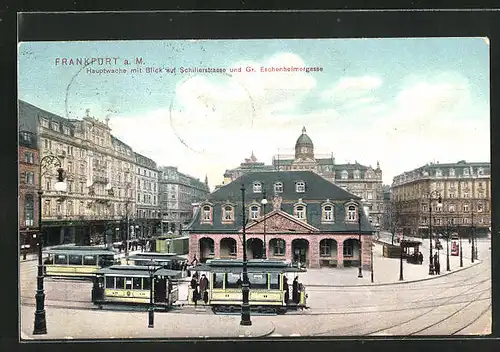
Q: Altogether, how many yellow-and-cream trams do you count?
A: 4